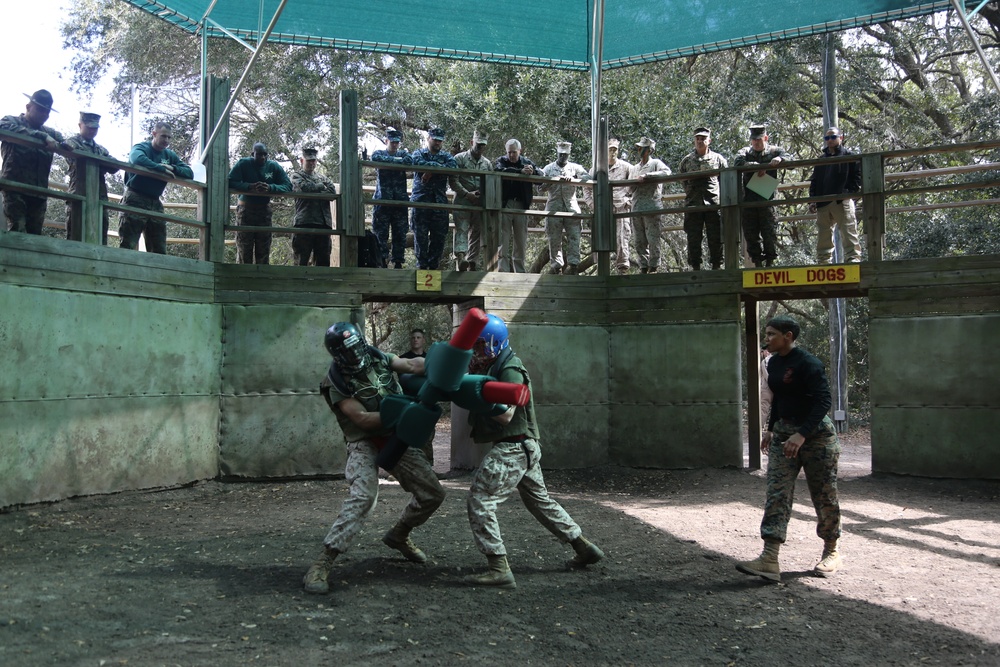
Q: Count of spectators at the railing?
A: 15